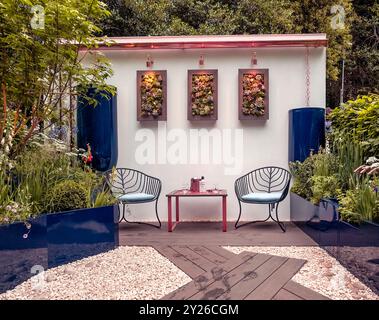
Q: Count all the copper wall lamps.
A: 3